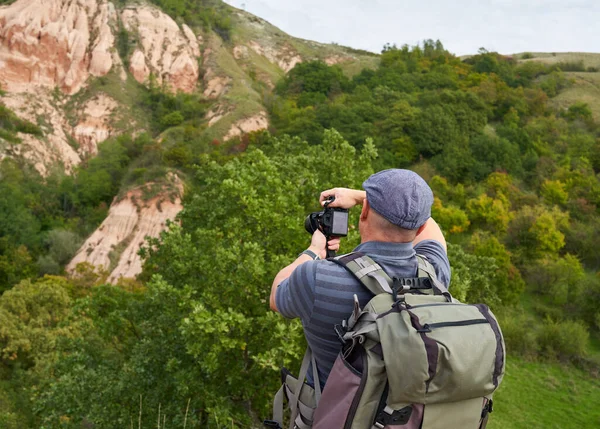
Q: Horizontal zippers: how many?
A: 2